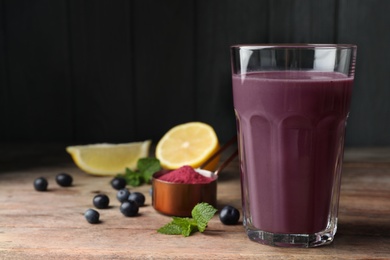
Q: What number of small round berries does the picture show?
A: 9